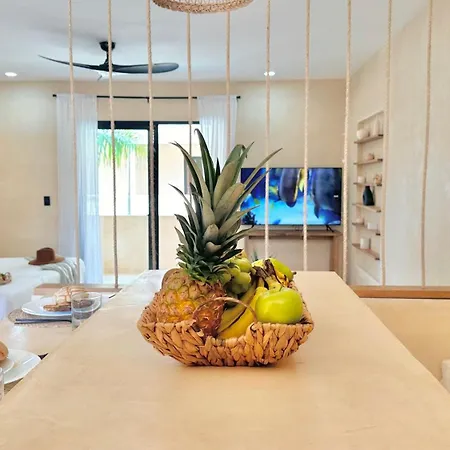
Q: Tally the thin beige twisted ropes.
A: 10